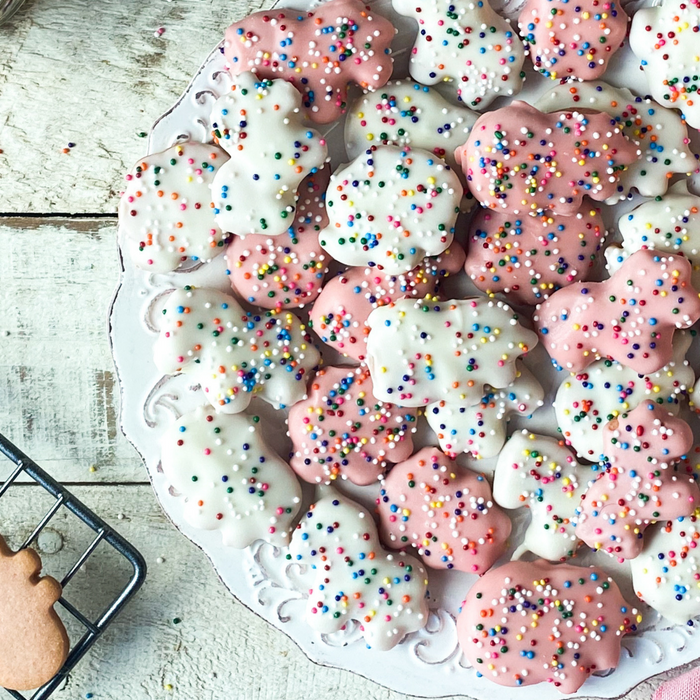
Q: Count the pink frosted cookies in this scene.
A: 11